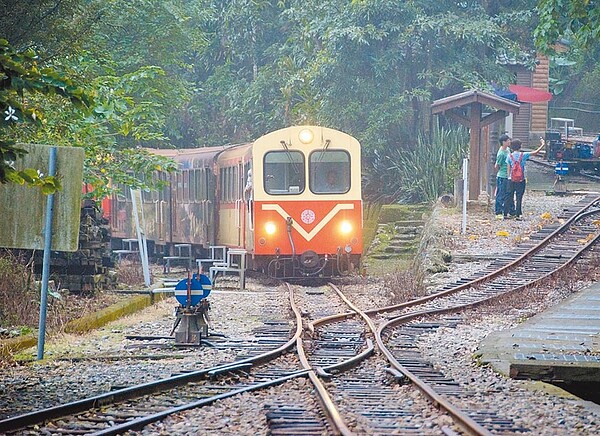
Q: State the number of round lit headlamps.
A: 3